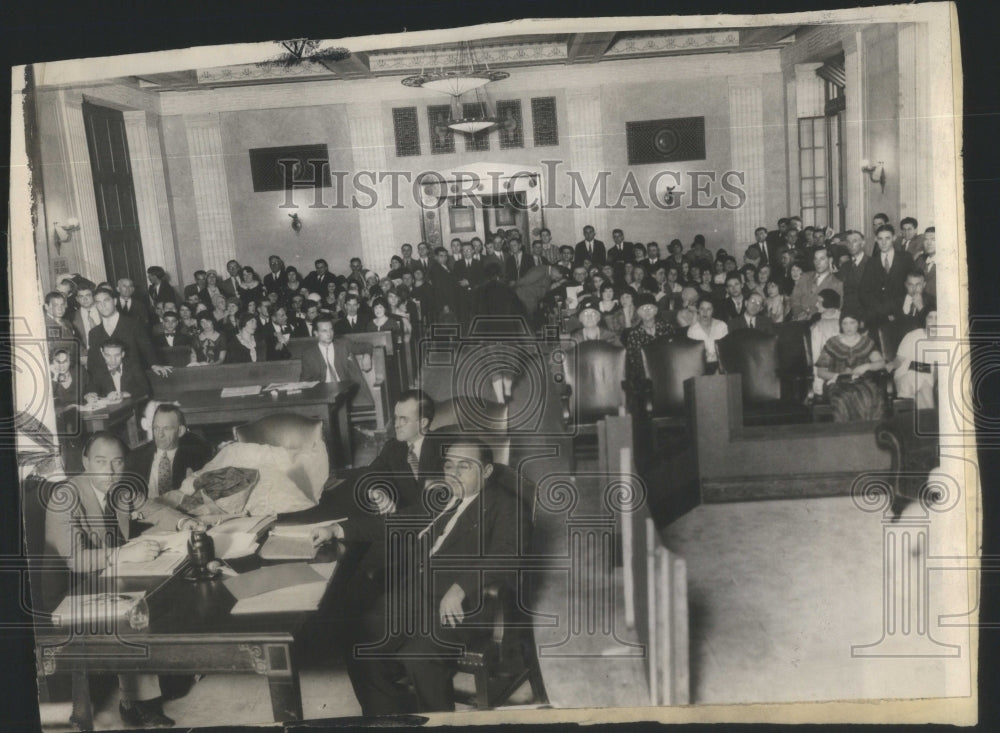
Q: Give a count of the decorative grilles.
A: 7